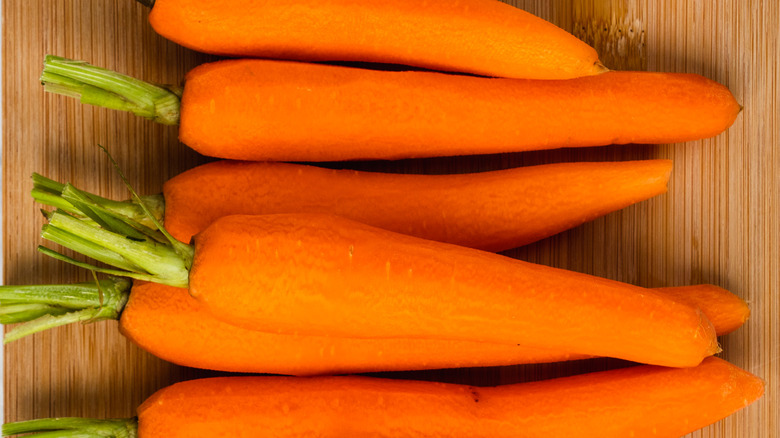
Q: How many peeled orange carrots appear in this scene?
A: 6